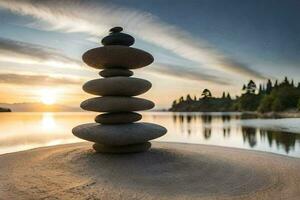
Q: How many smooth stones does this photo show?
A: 9